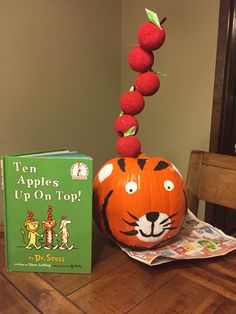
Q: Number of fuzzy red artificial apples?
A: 6